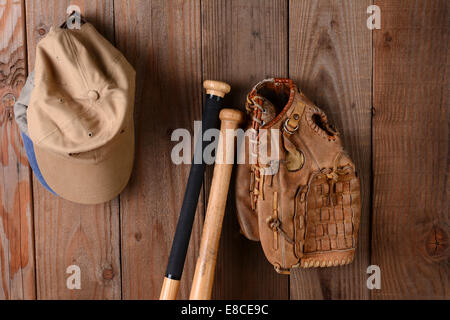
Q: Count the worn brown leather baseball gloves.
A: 1